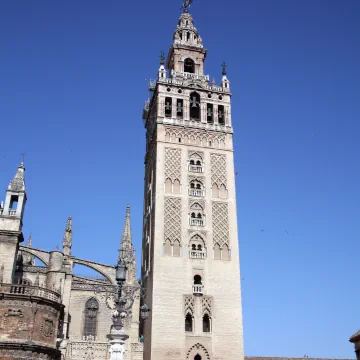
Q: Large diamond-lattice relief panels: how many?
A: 4